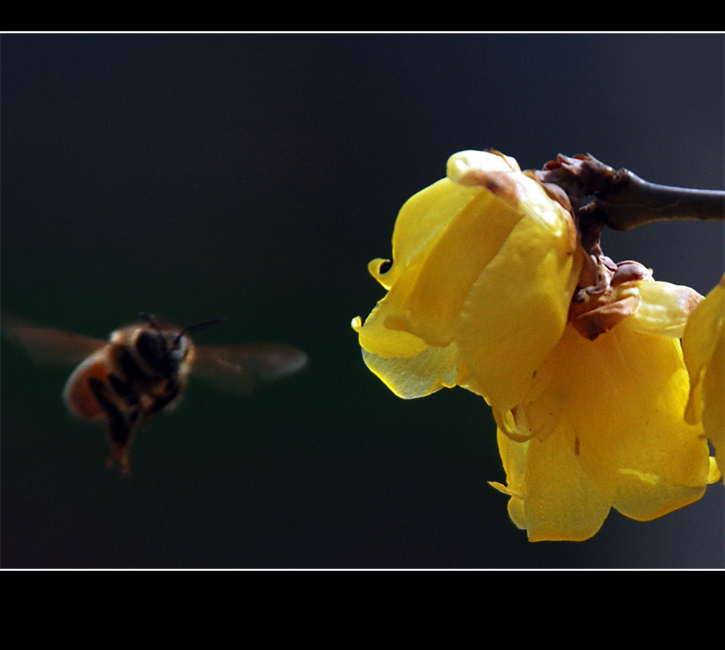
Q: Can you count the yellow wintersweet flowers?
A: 3